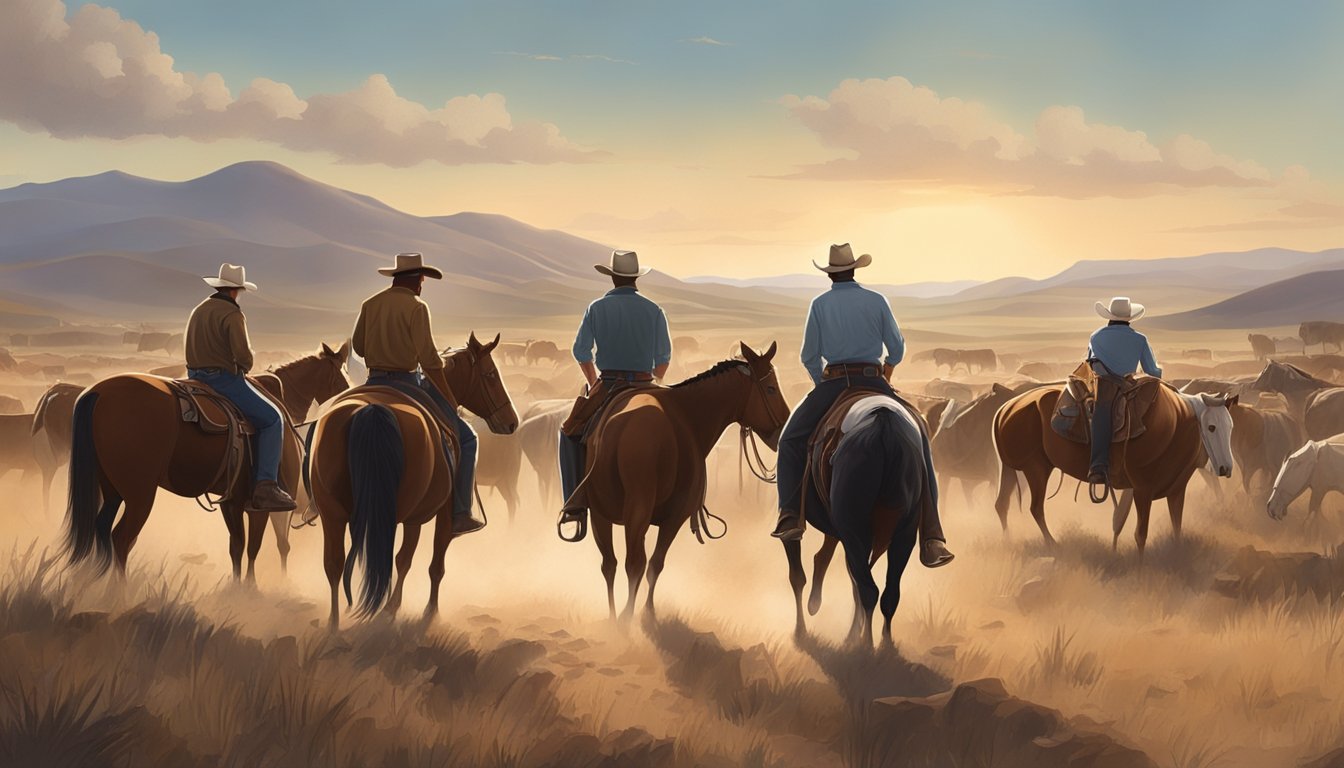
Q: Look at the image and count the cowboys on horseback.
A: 5